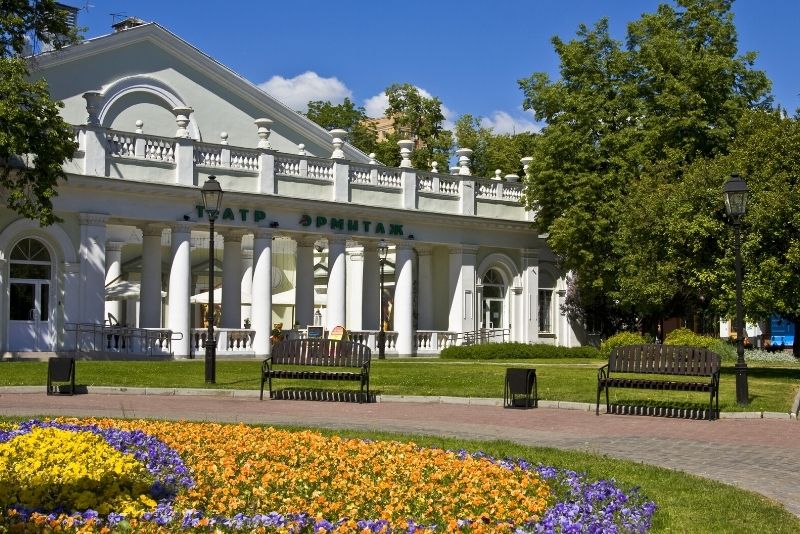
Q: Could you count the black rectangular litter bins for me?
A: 2